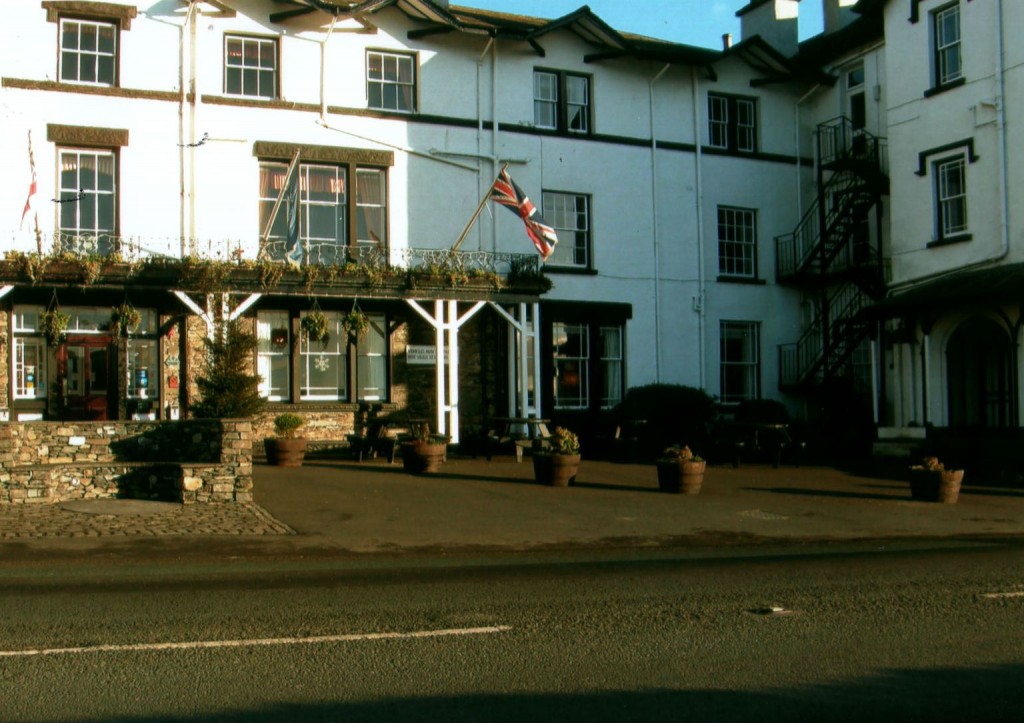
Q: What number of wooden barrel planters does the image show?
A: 5